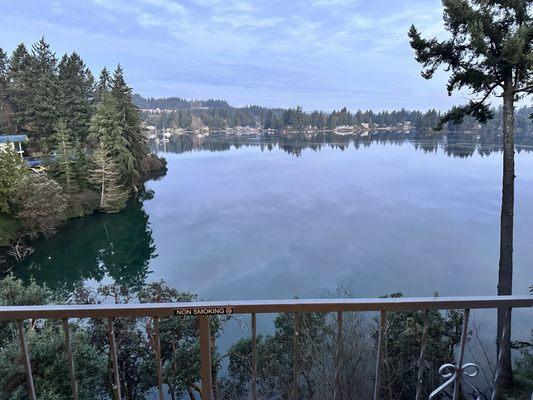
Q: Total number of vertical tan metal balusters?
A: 11